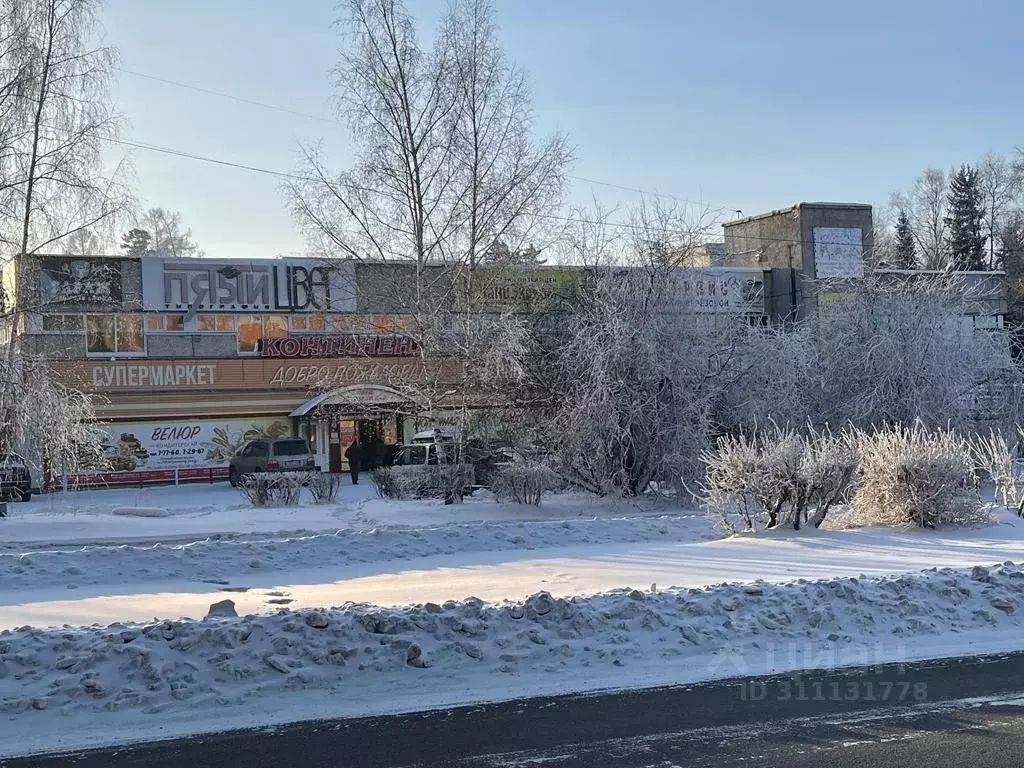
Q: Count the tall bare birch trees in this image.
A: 3